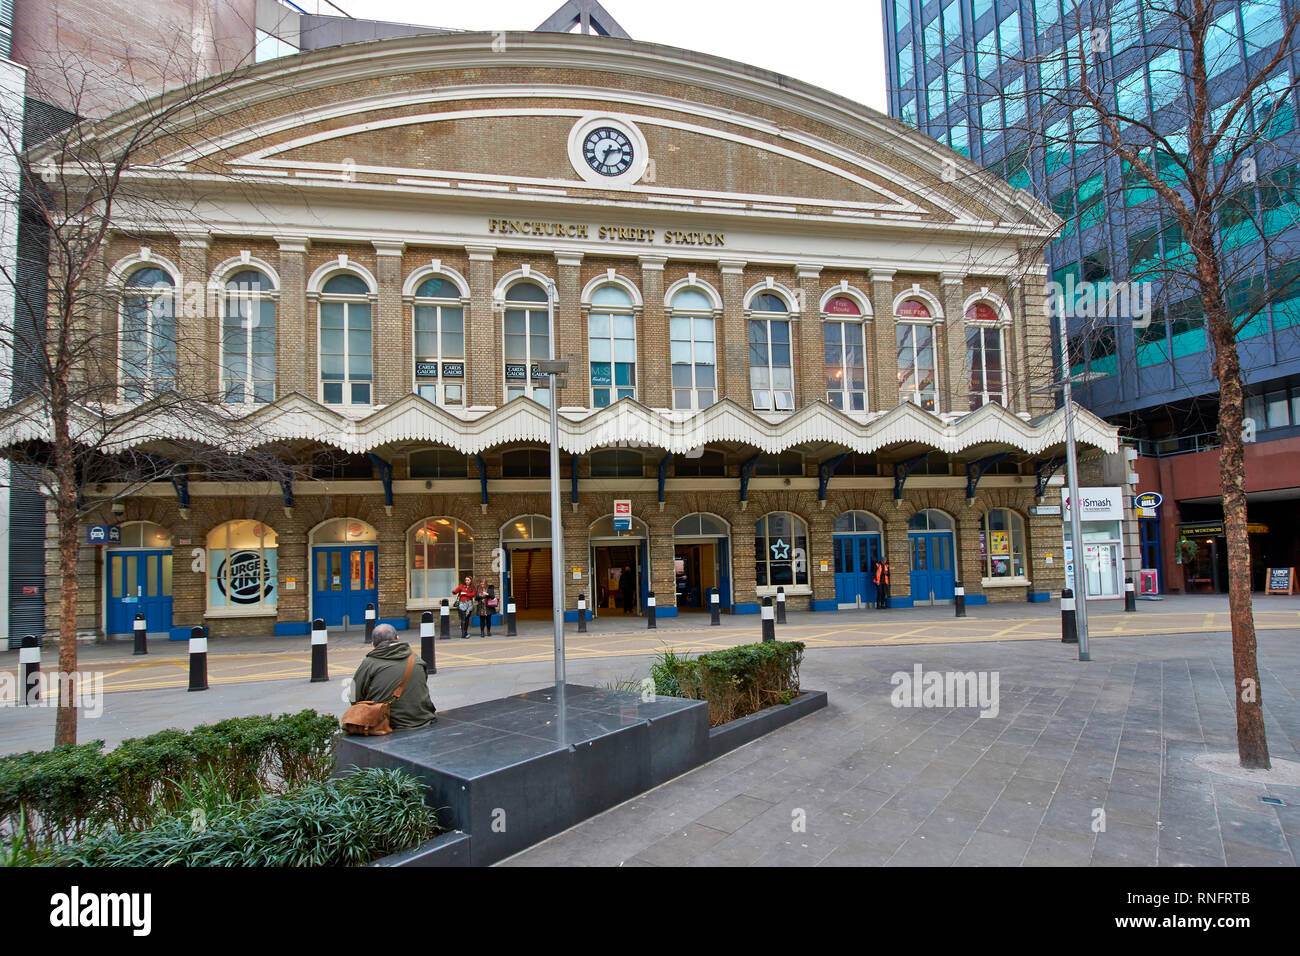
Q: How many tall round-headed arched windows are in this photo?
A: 11